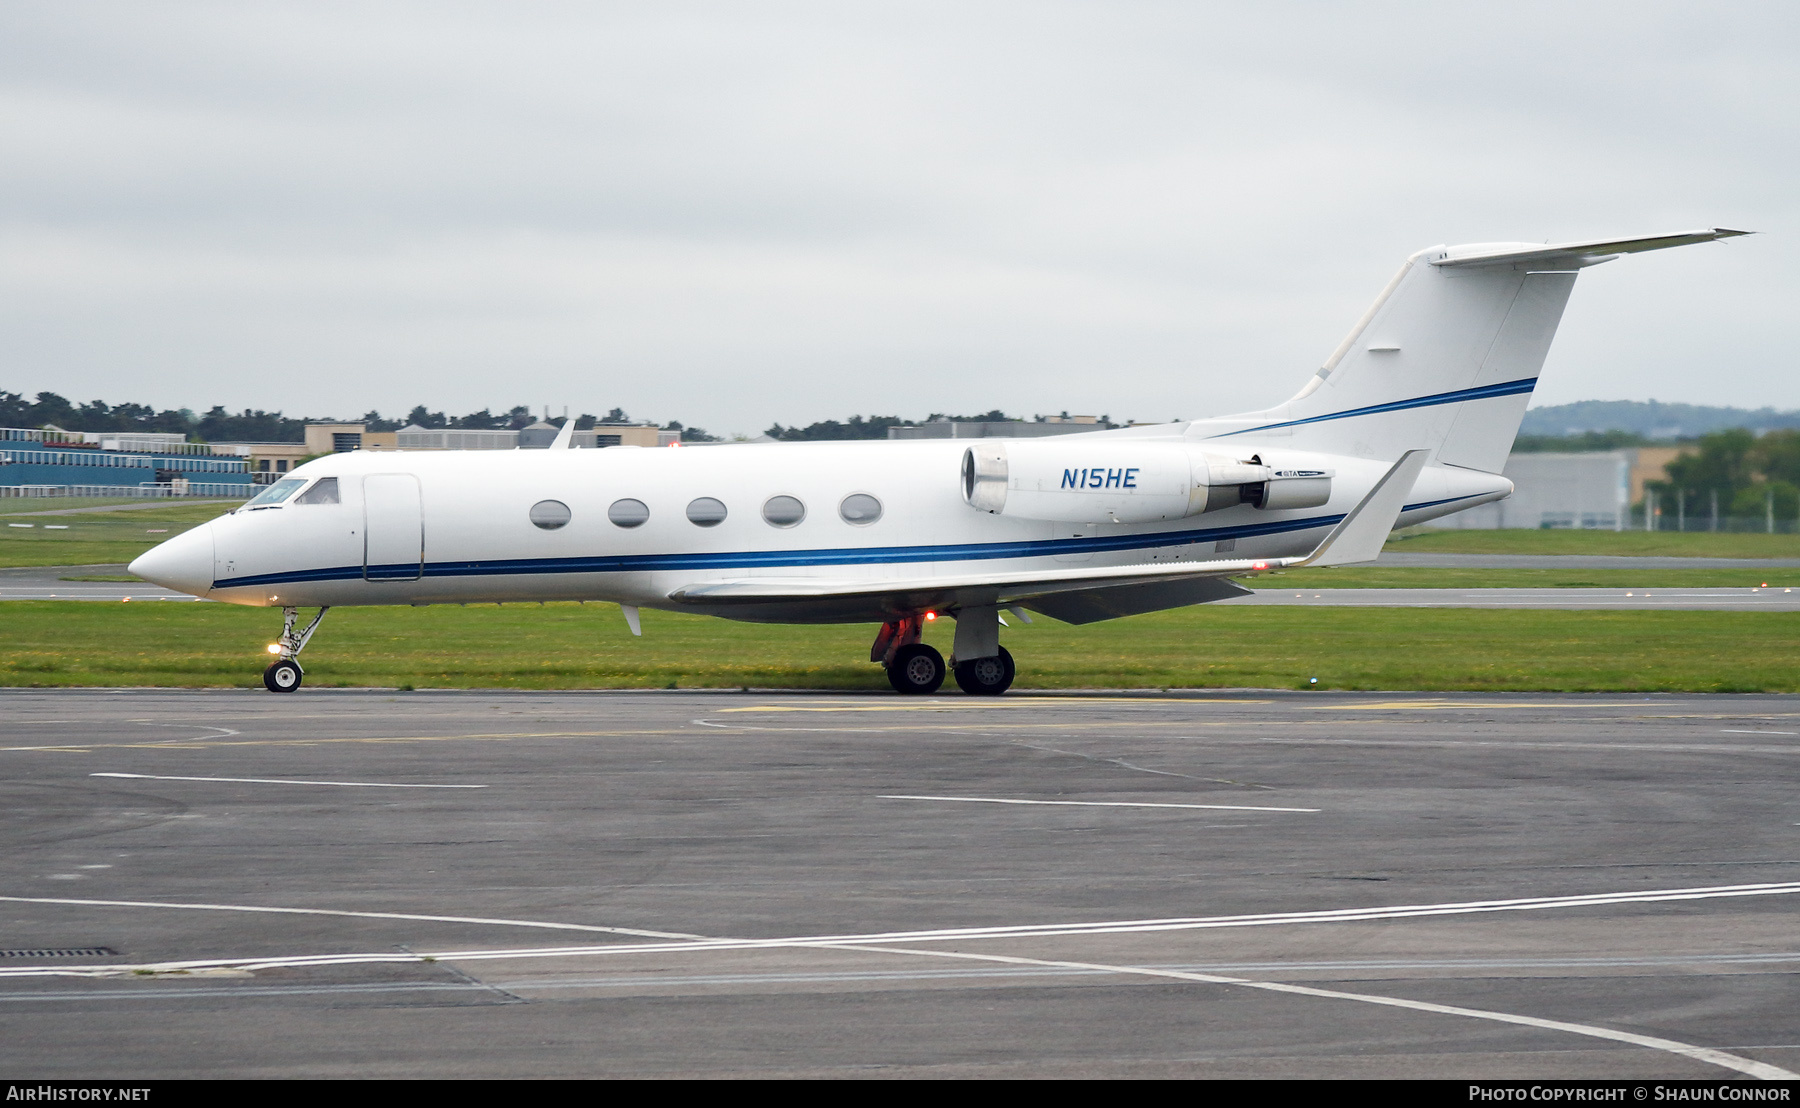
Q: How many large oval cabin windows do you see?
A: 5